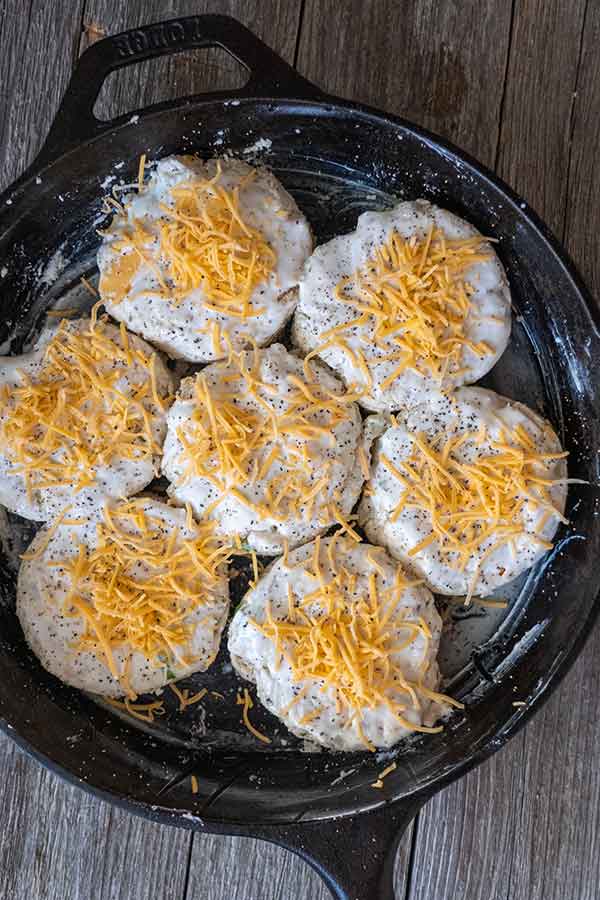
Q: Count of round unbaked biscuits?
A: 7